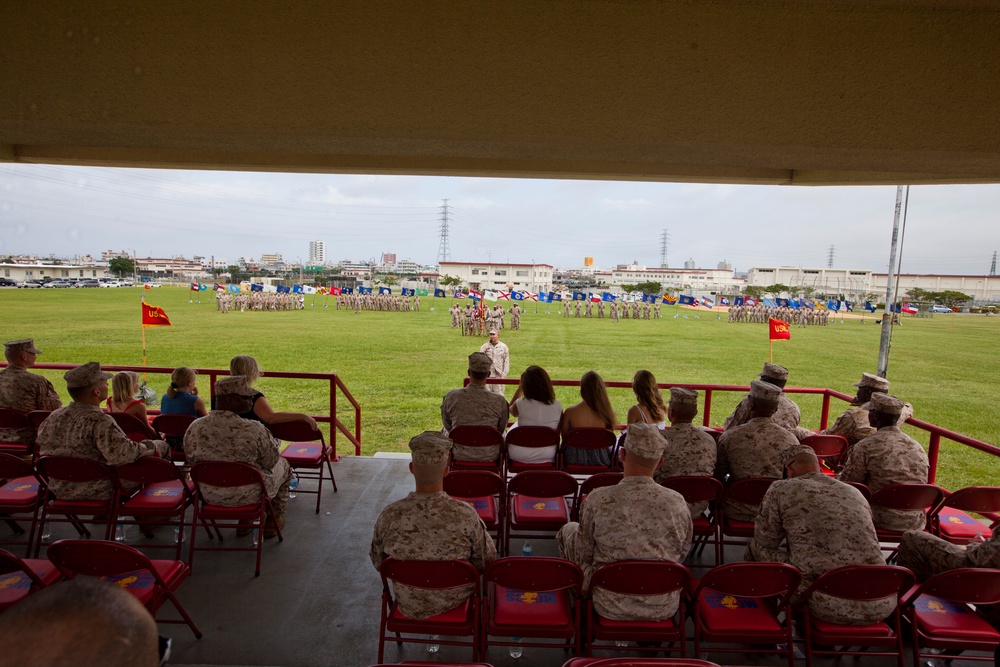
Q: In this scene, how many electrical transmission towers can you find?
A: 4